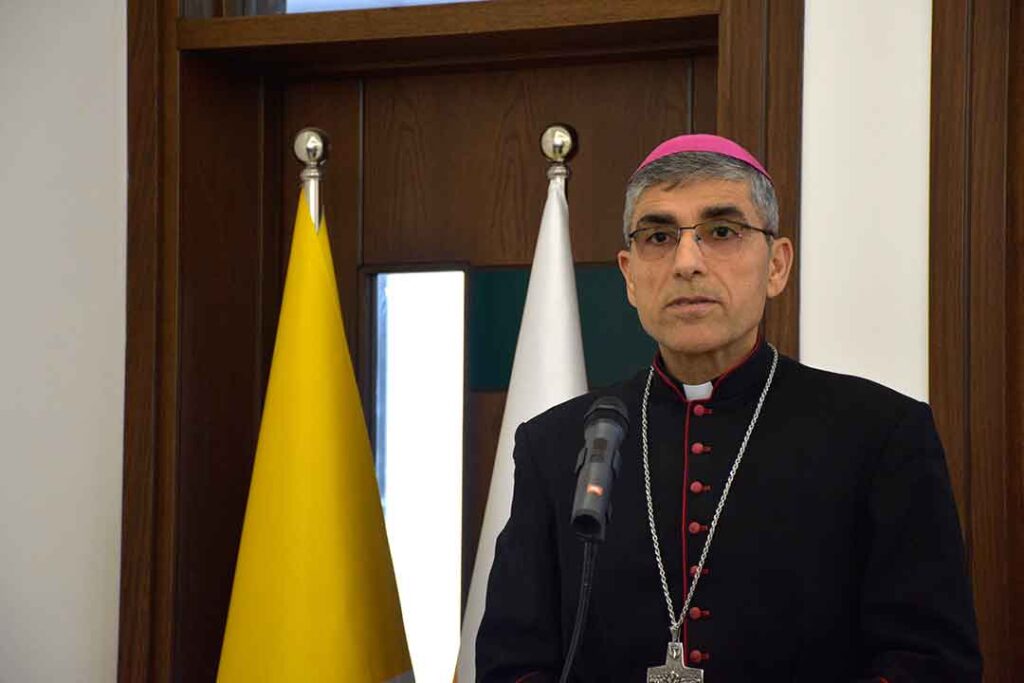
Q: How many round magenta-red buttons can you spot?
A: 7